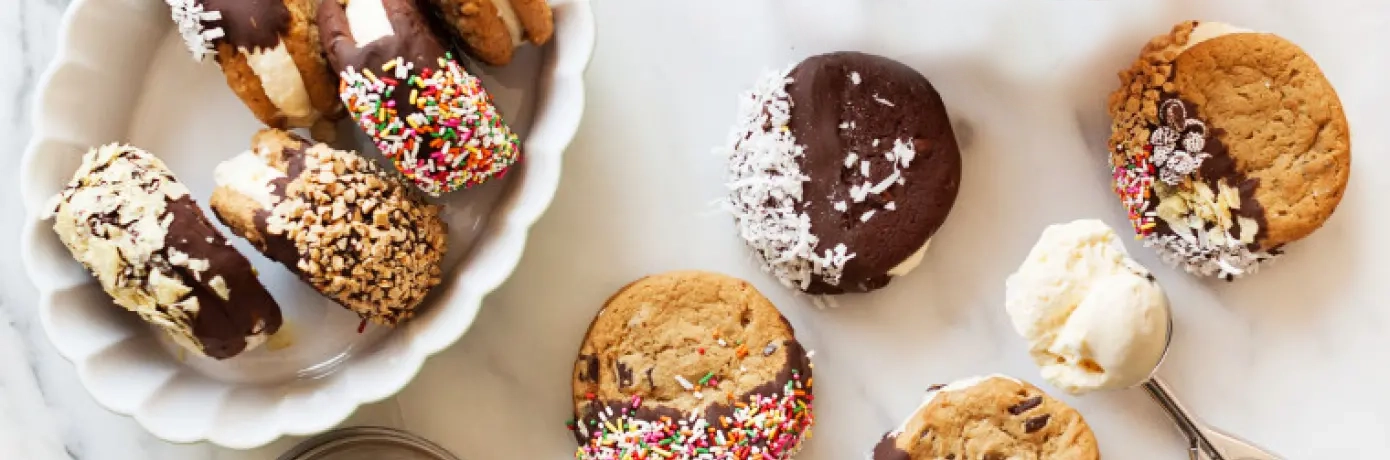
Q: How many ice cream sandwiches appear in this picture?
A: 9